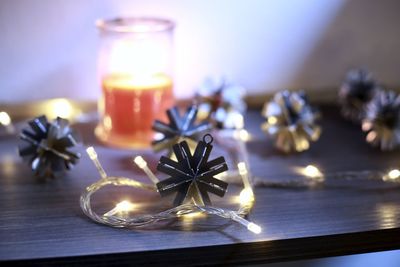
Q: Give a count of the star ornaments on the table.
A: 7